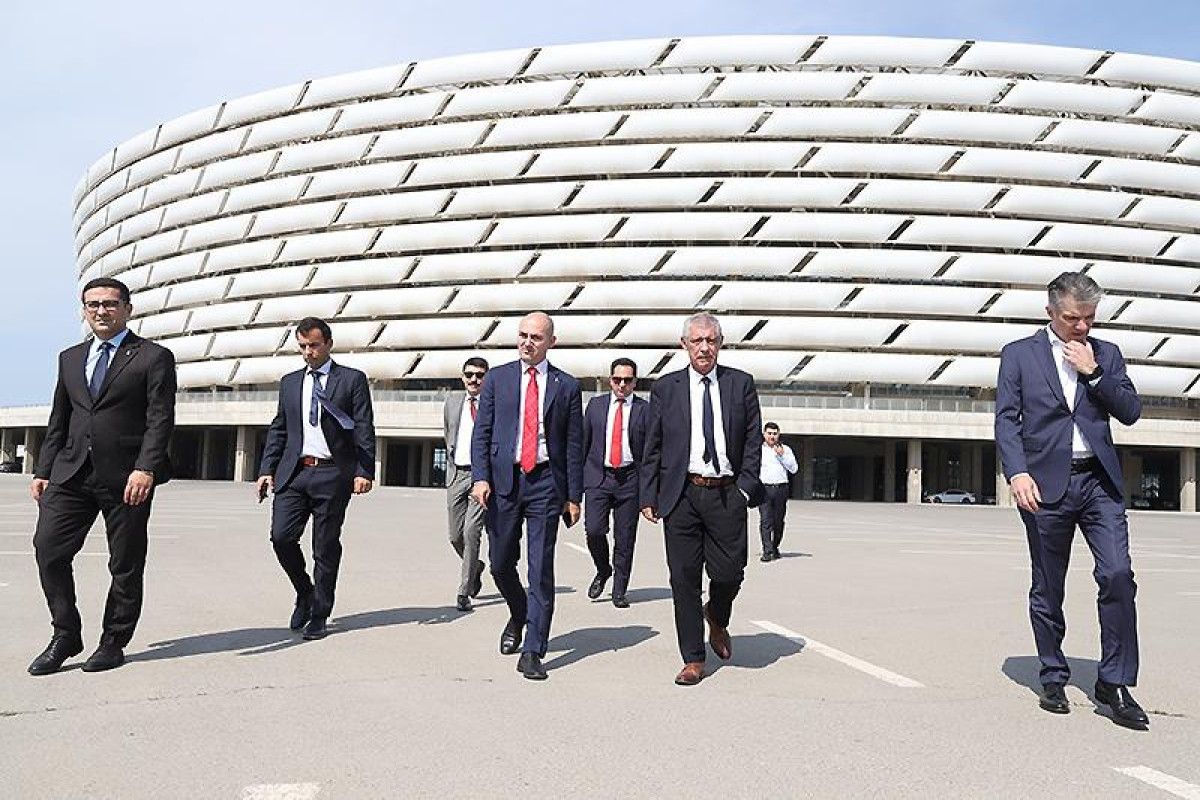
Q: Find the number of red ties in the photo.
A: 3